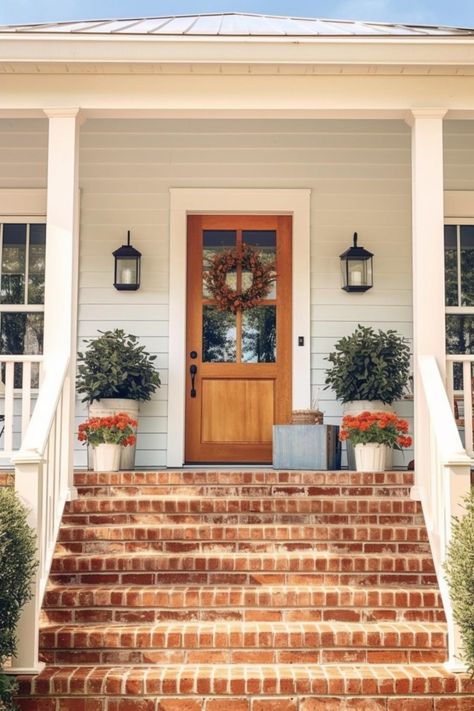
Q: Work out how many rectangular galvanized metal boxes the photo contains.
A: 1